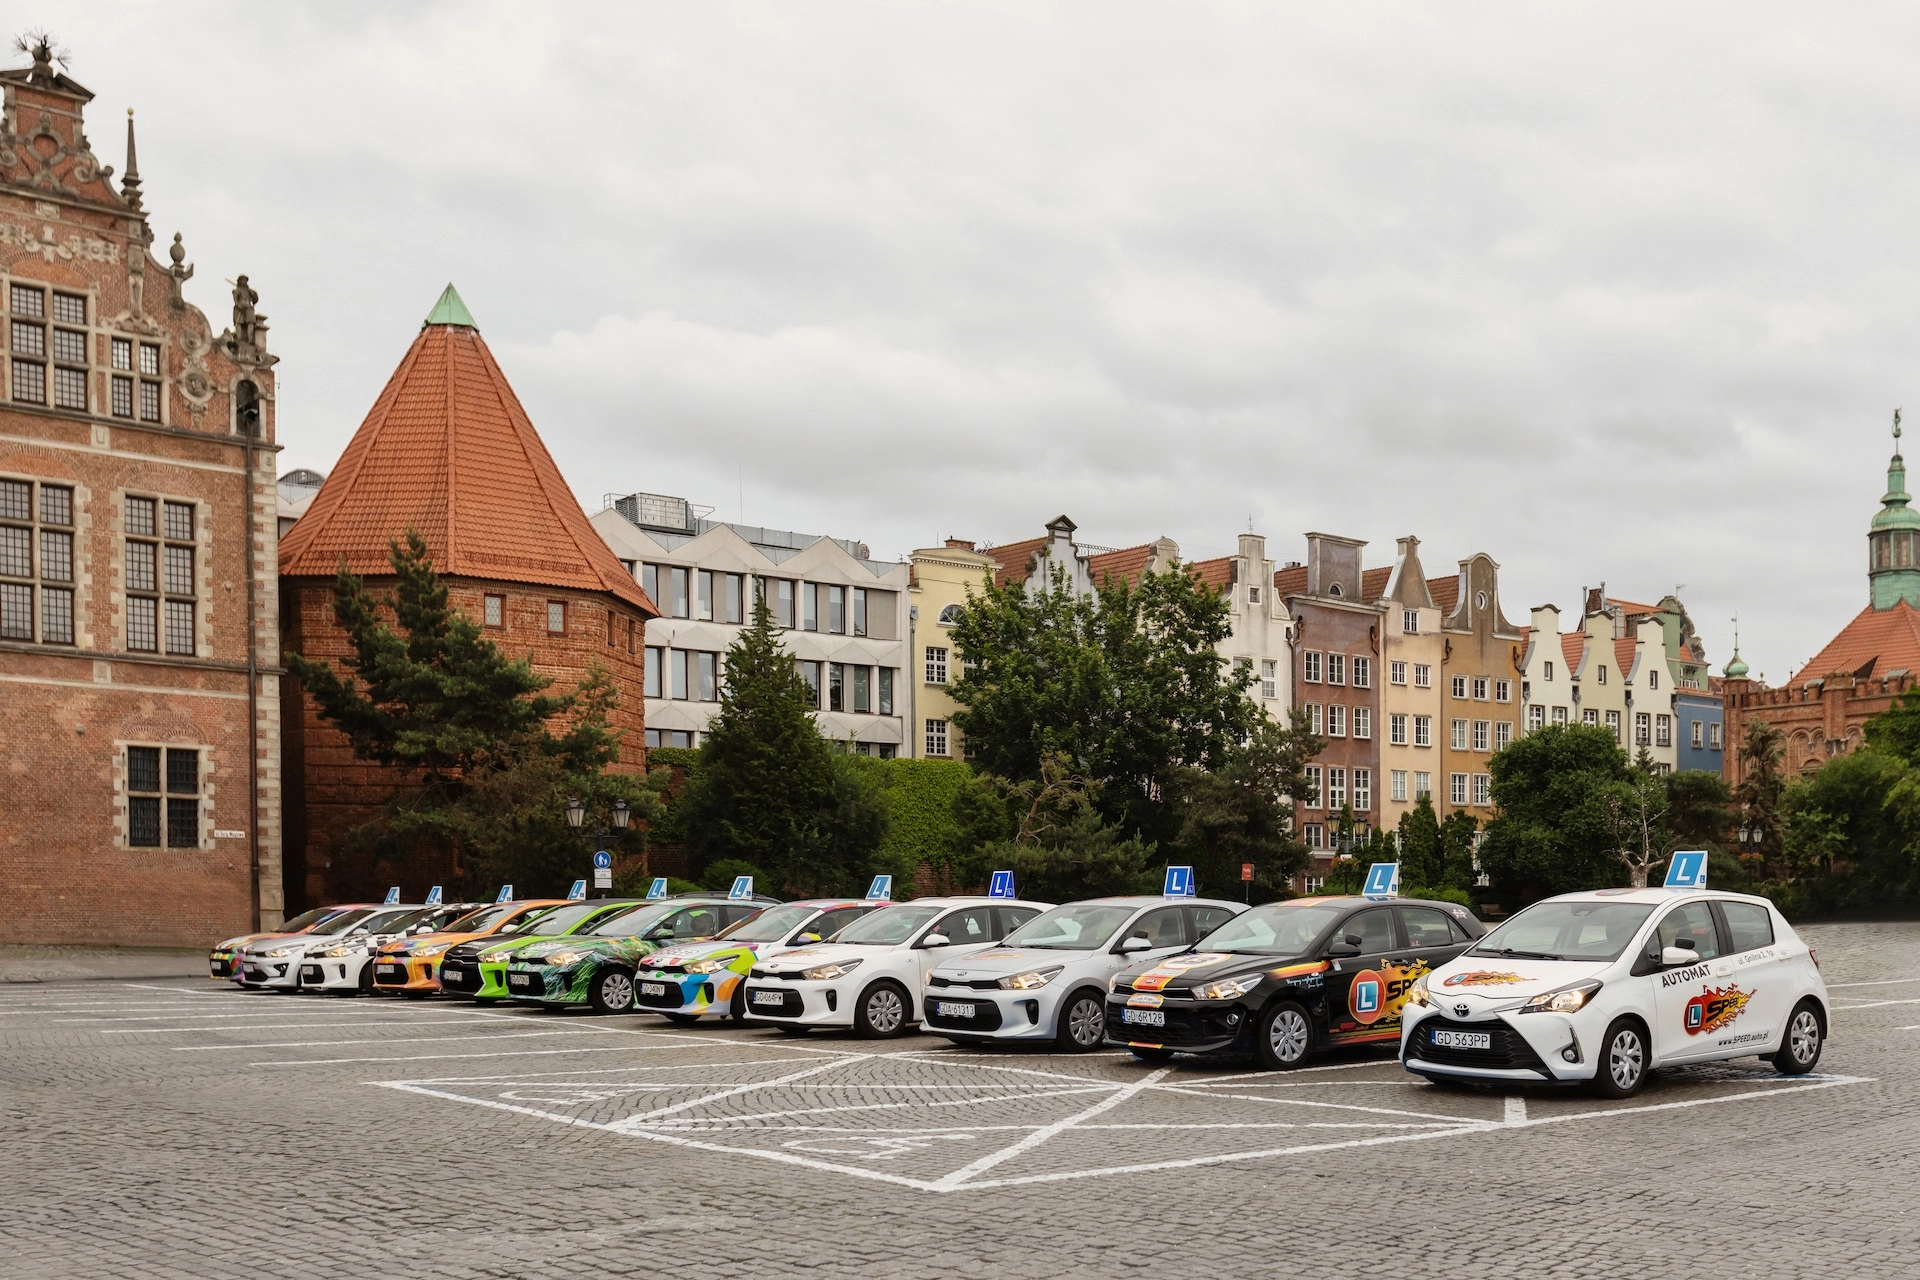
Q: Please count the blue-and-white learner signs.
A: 11